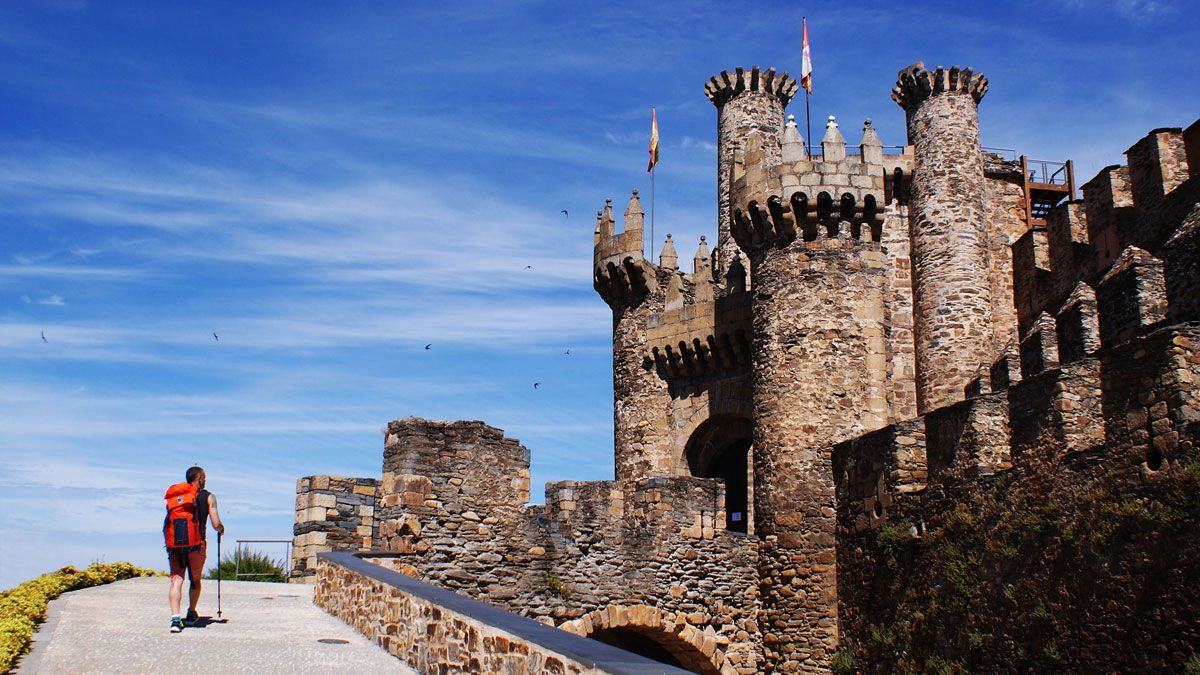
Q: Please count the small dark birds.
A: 7